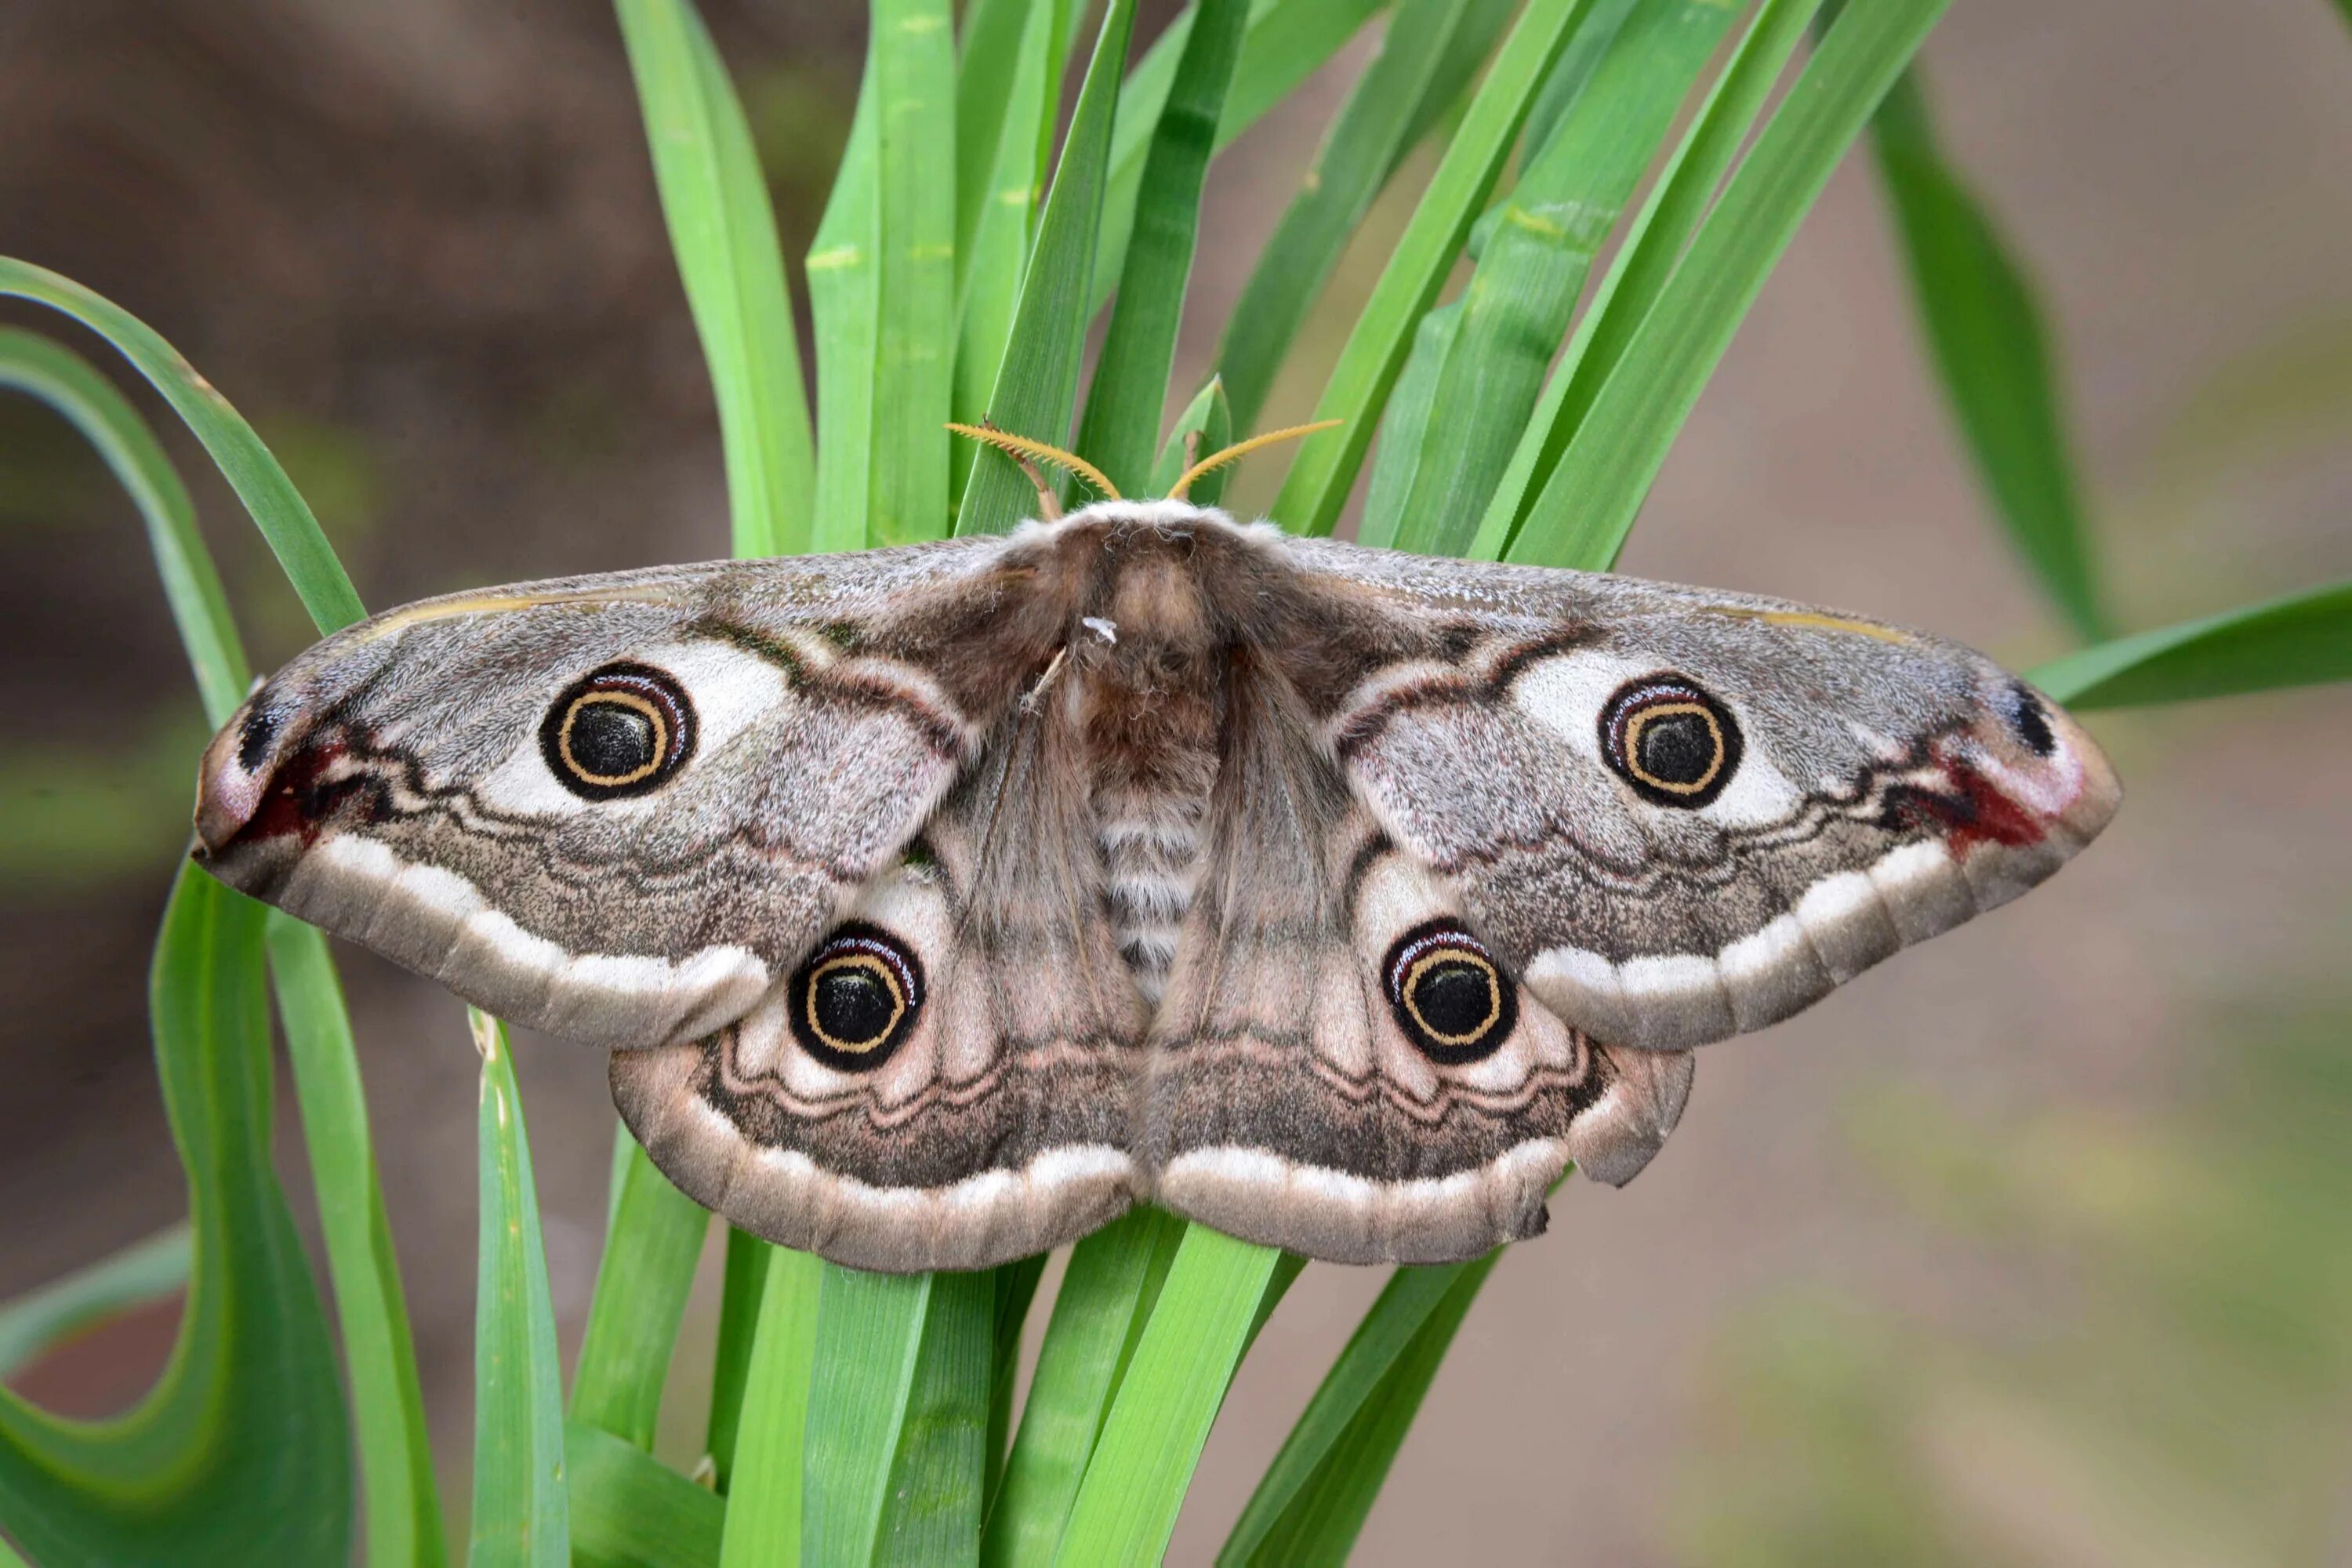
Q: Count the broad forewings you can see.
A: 2